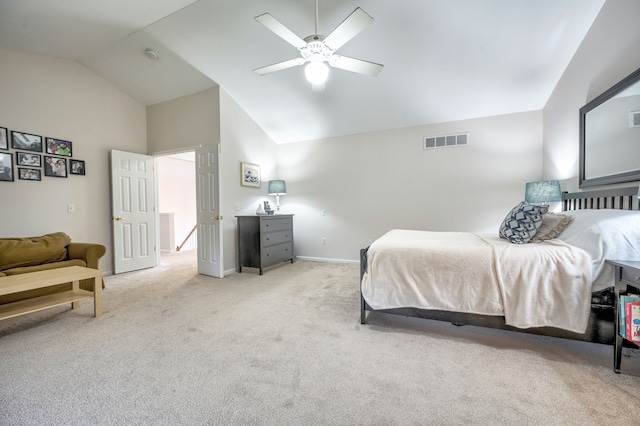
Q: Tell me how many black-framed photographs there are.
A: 8